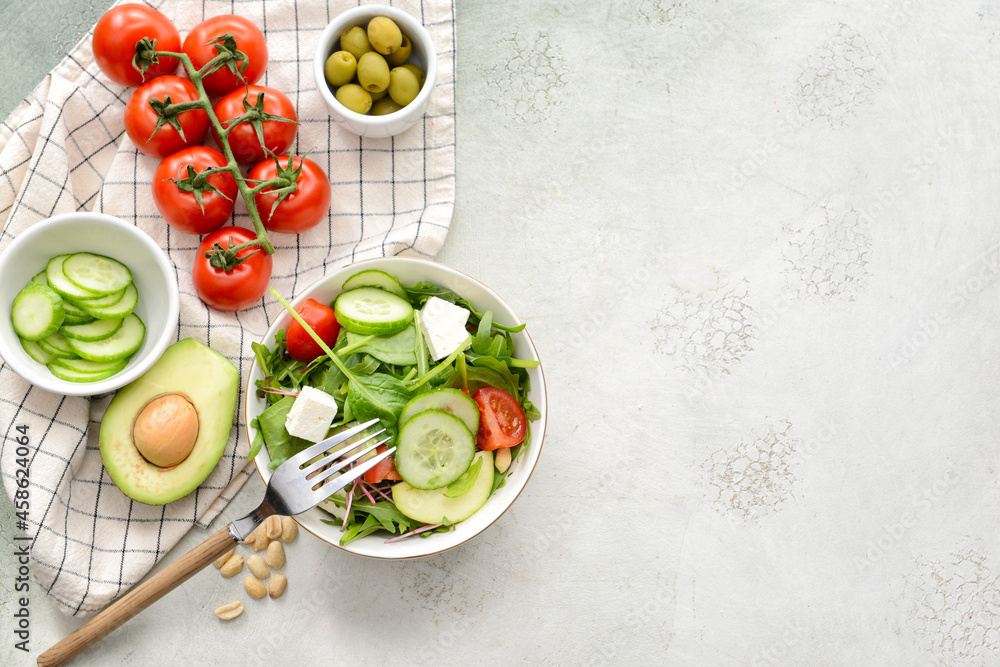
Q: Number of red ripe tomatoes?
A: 7